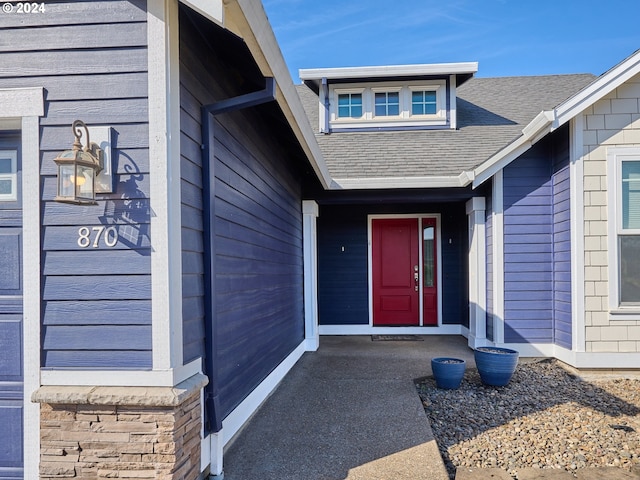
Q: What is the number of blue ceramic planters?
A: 2